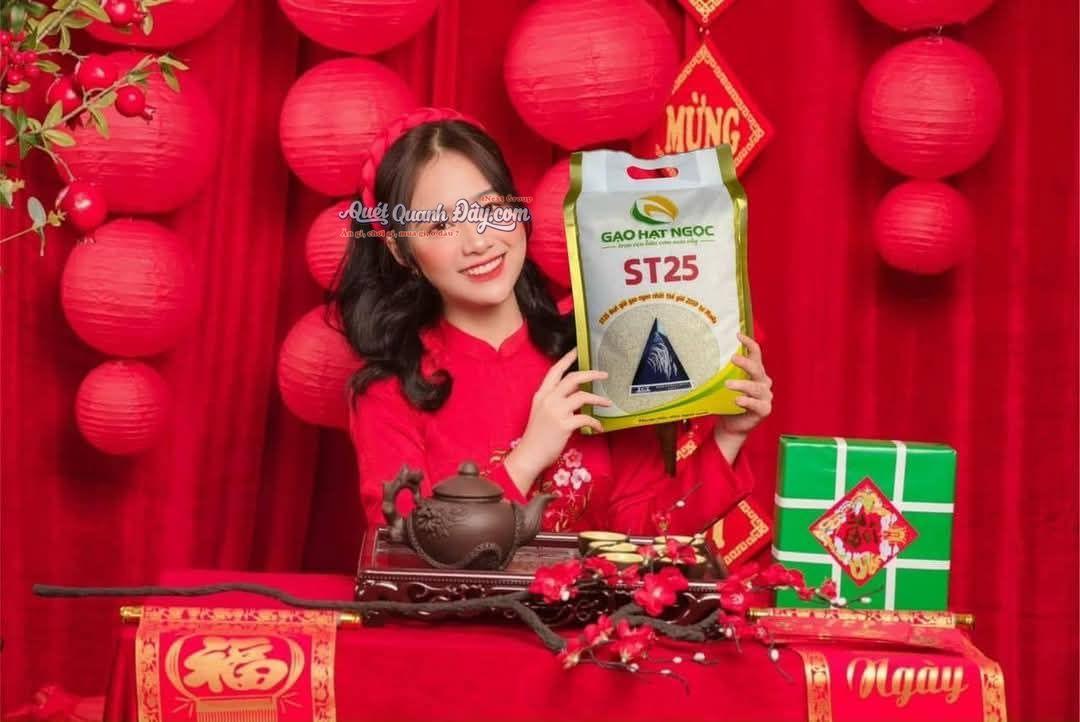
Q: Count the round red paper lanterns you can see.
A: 13